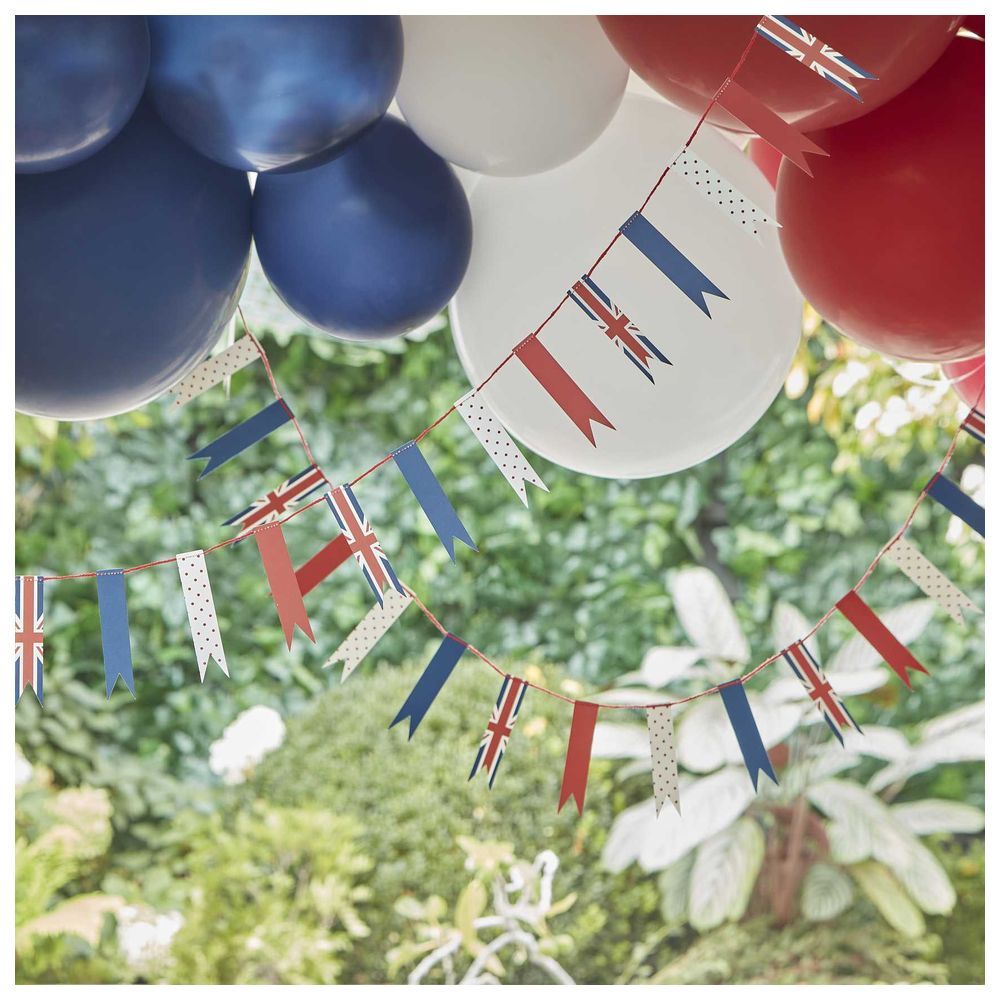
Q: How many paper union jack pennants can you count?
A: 8